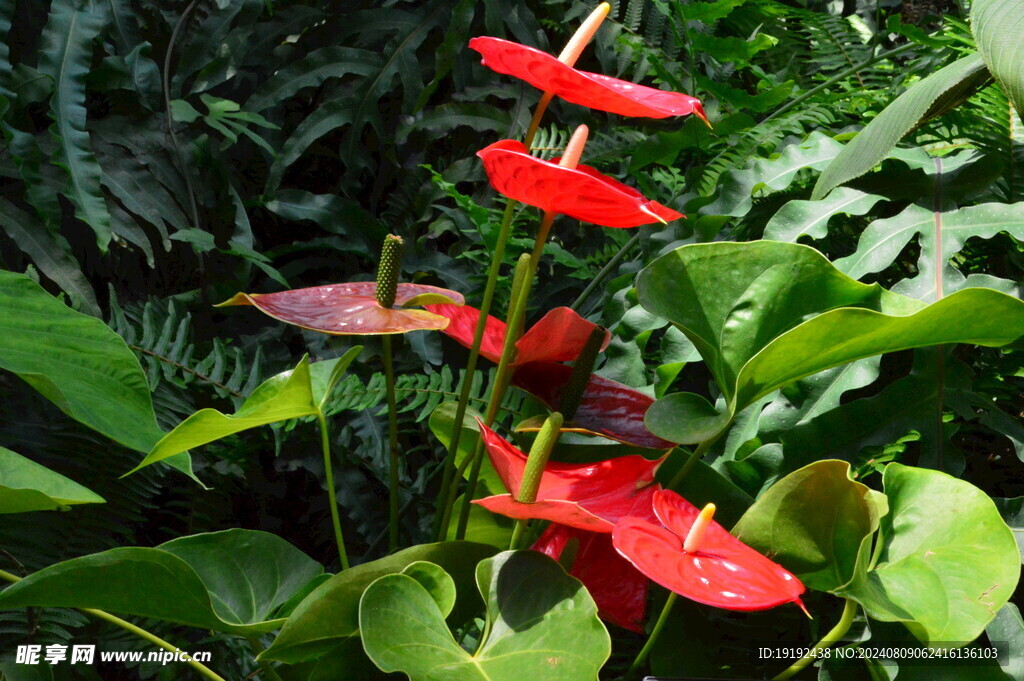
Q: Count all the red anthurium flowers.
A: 8